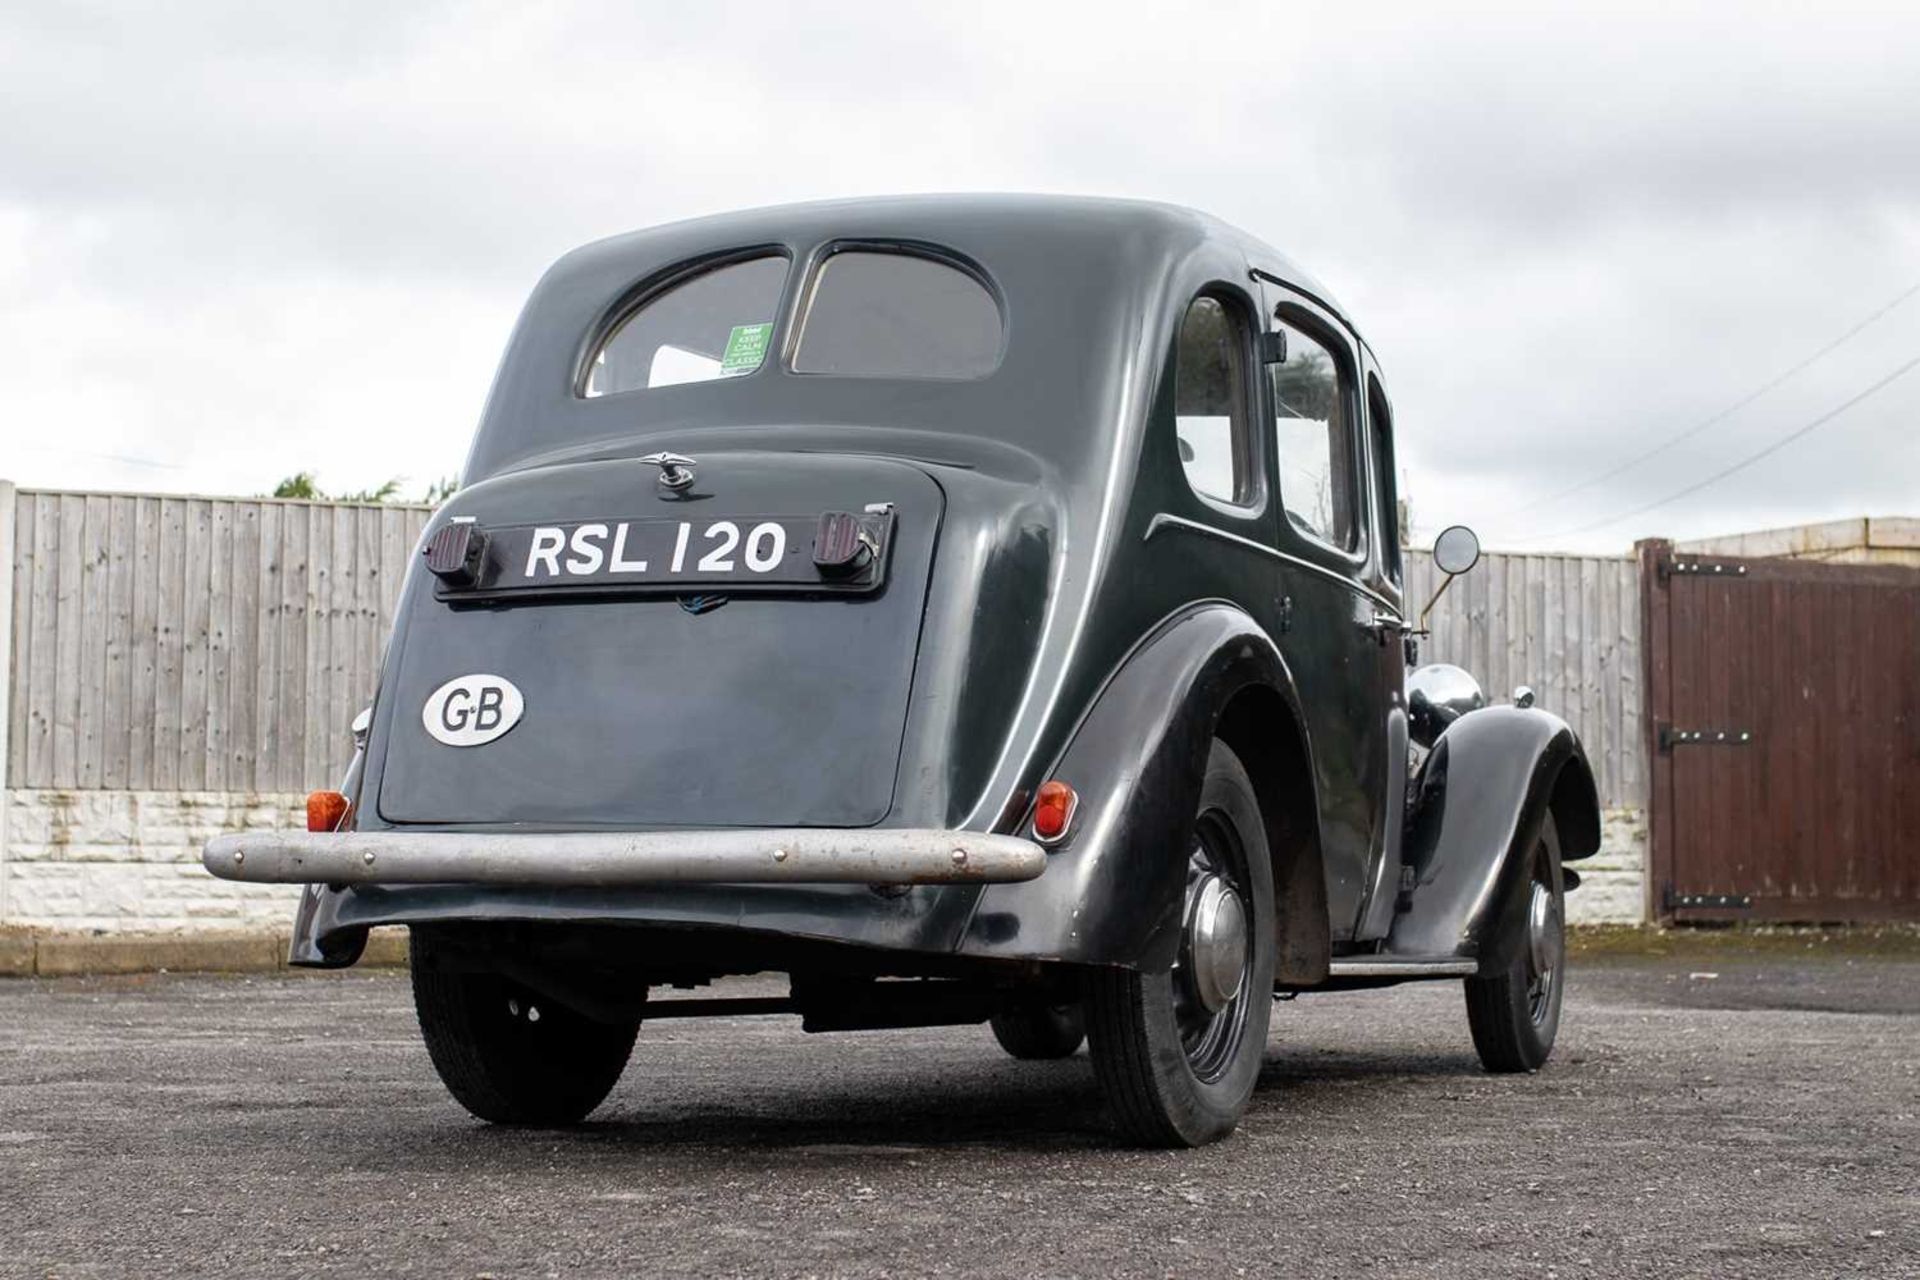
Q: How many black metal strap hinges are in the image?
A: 3